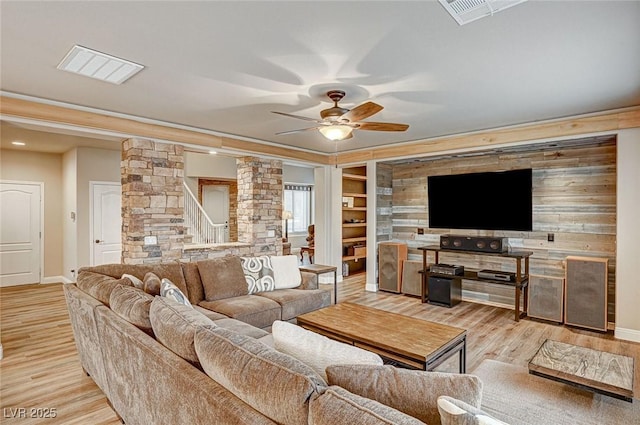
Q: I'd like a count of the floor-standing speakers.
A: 4